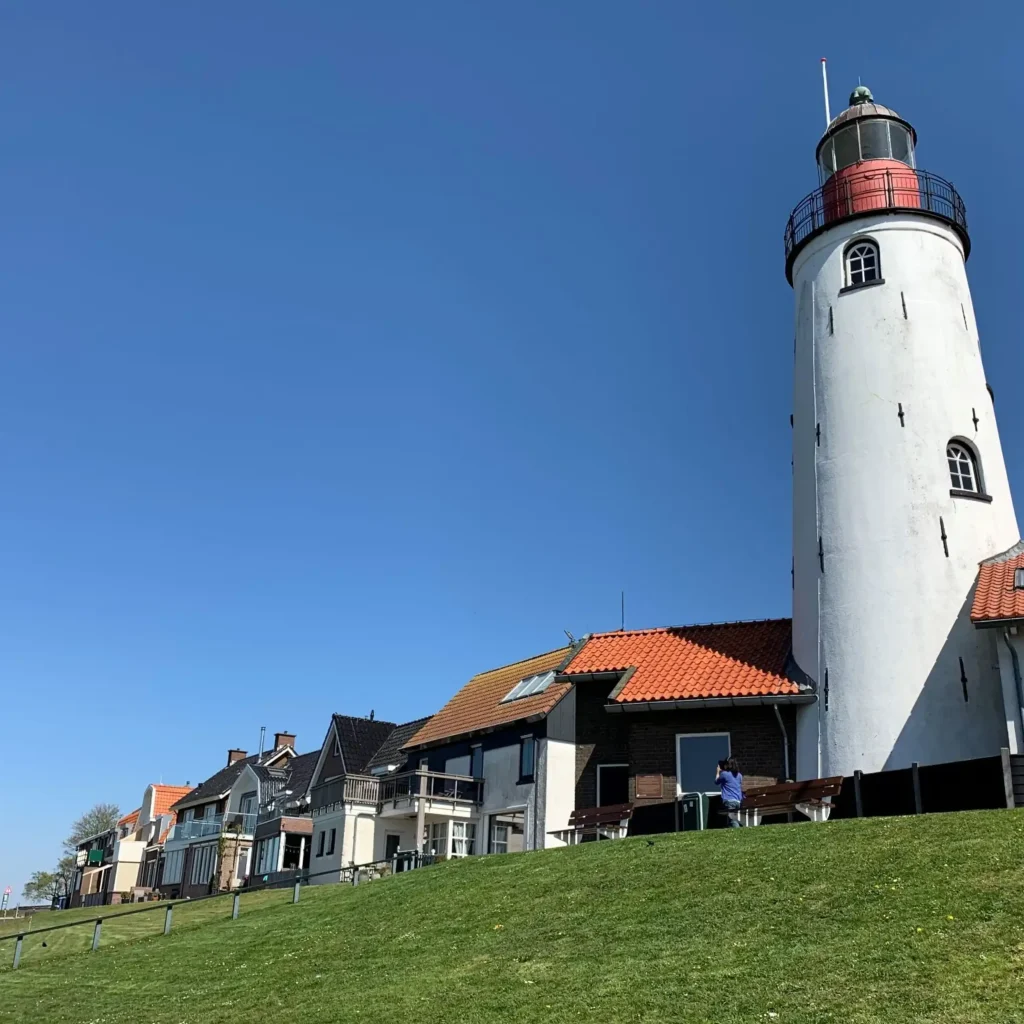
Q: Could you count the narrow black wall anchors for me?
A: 10